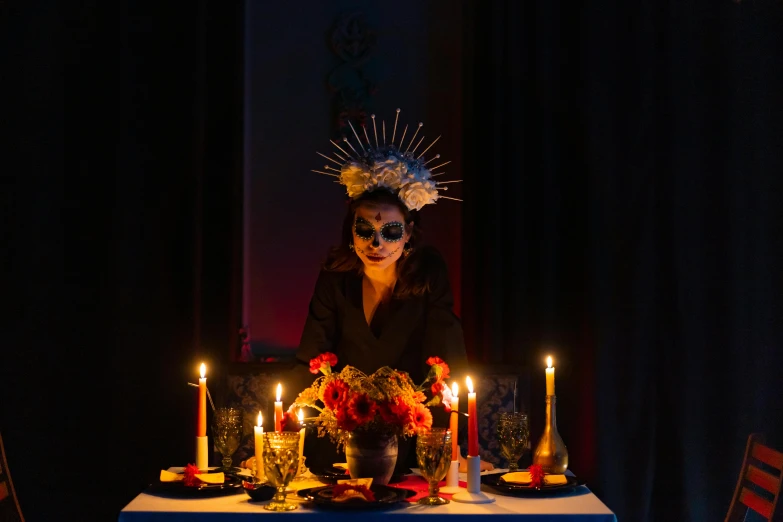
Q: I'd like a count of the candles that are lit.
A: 7